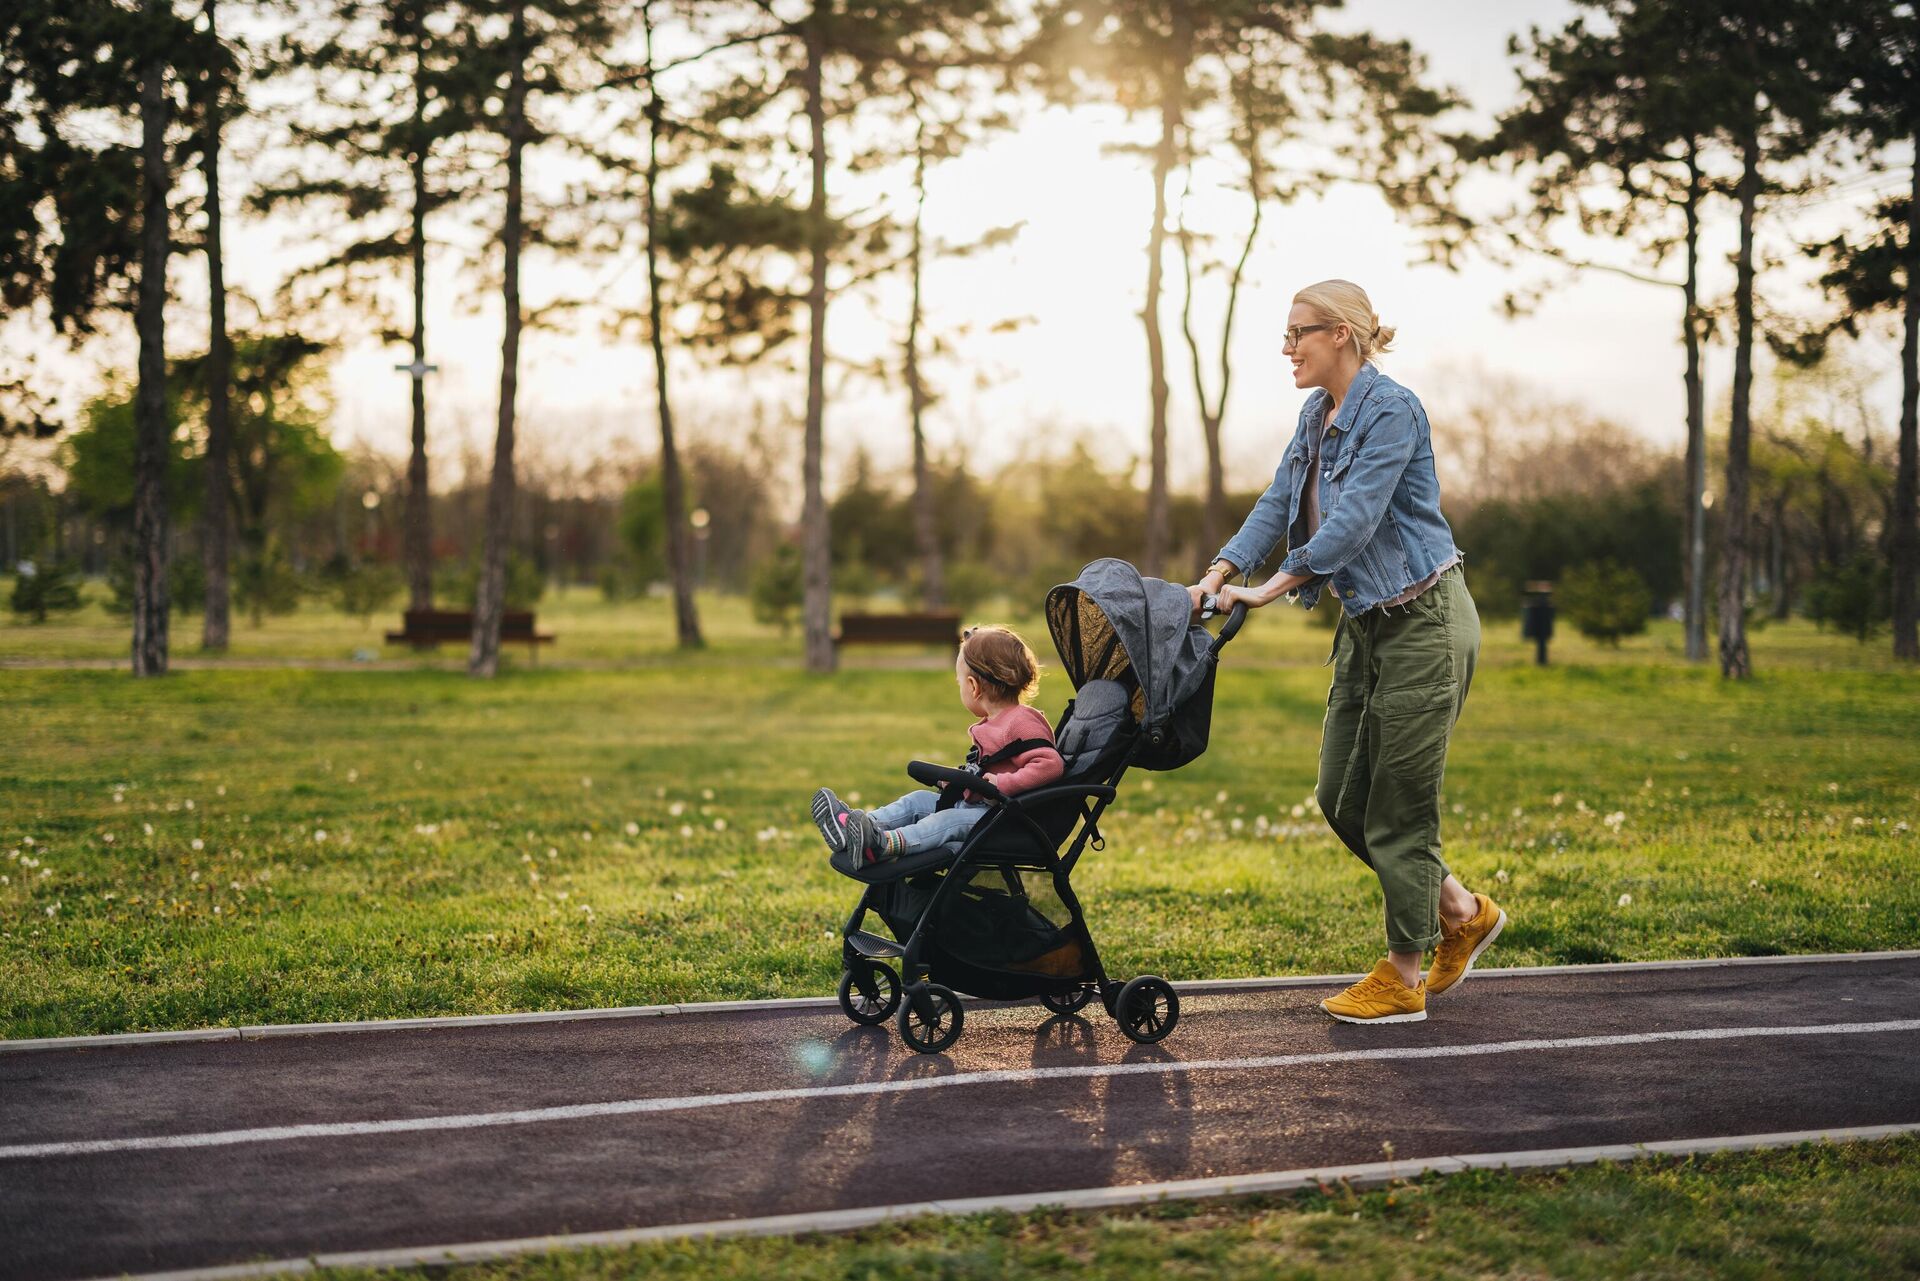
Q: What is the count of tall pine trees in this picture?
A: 12